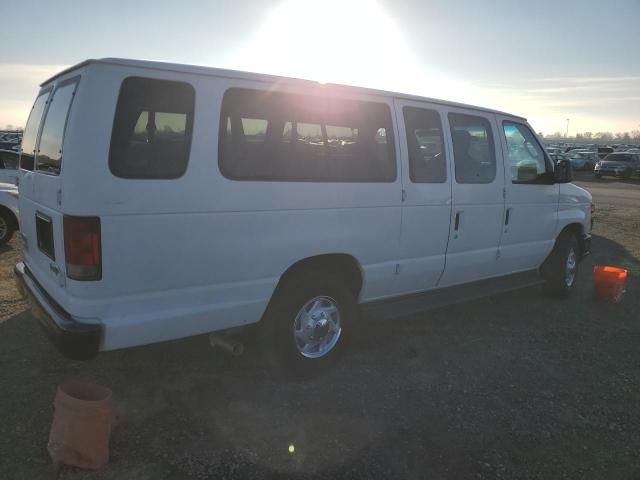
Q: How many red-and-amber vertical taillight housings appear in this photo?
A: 1